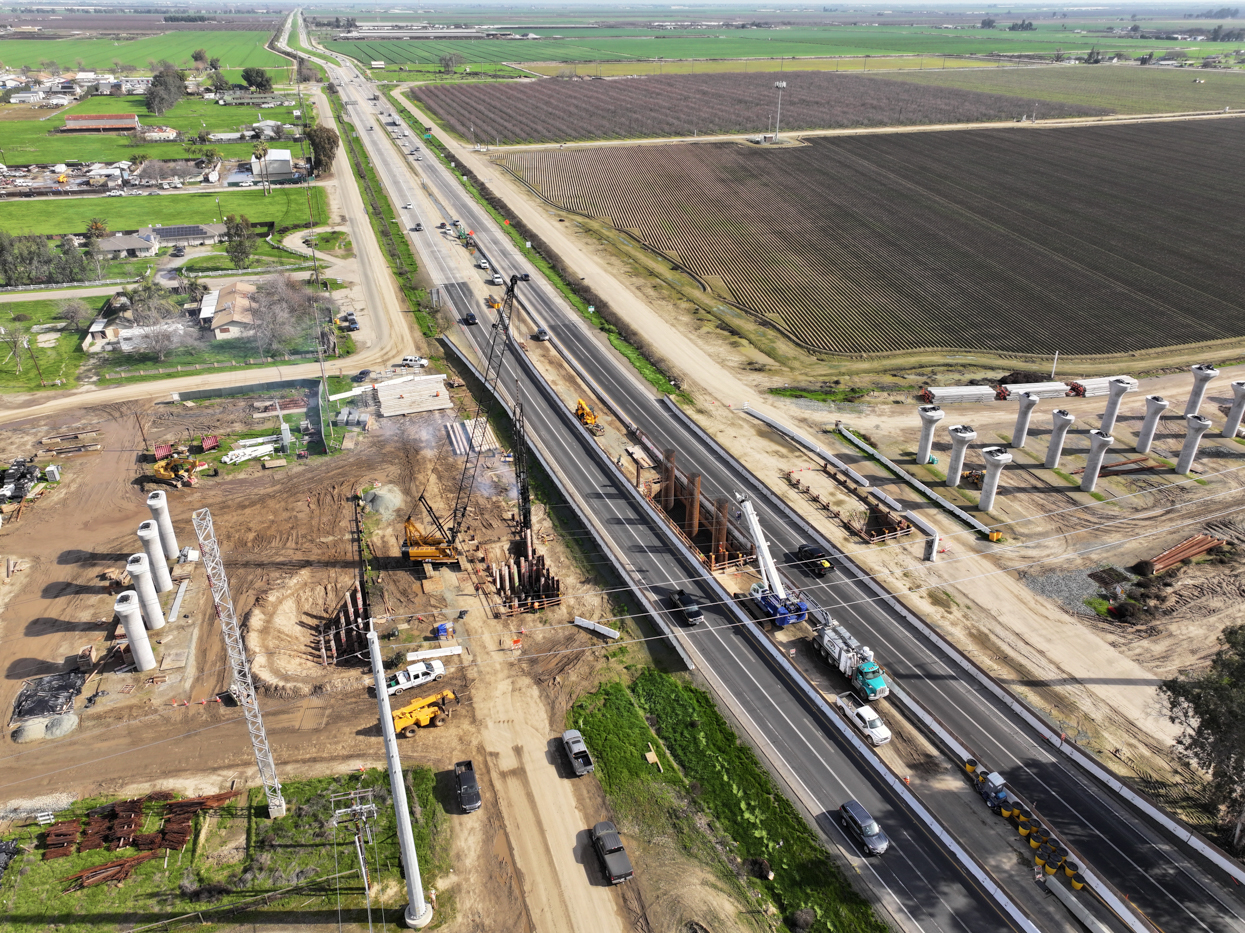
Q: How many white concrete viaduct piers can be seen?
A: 15